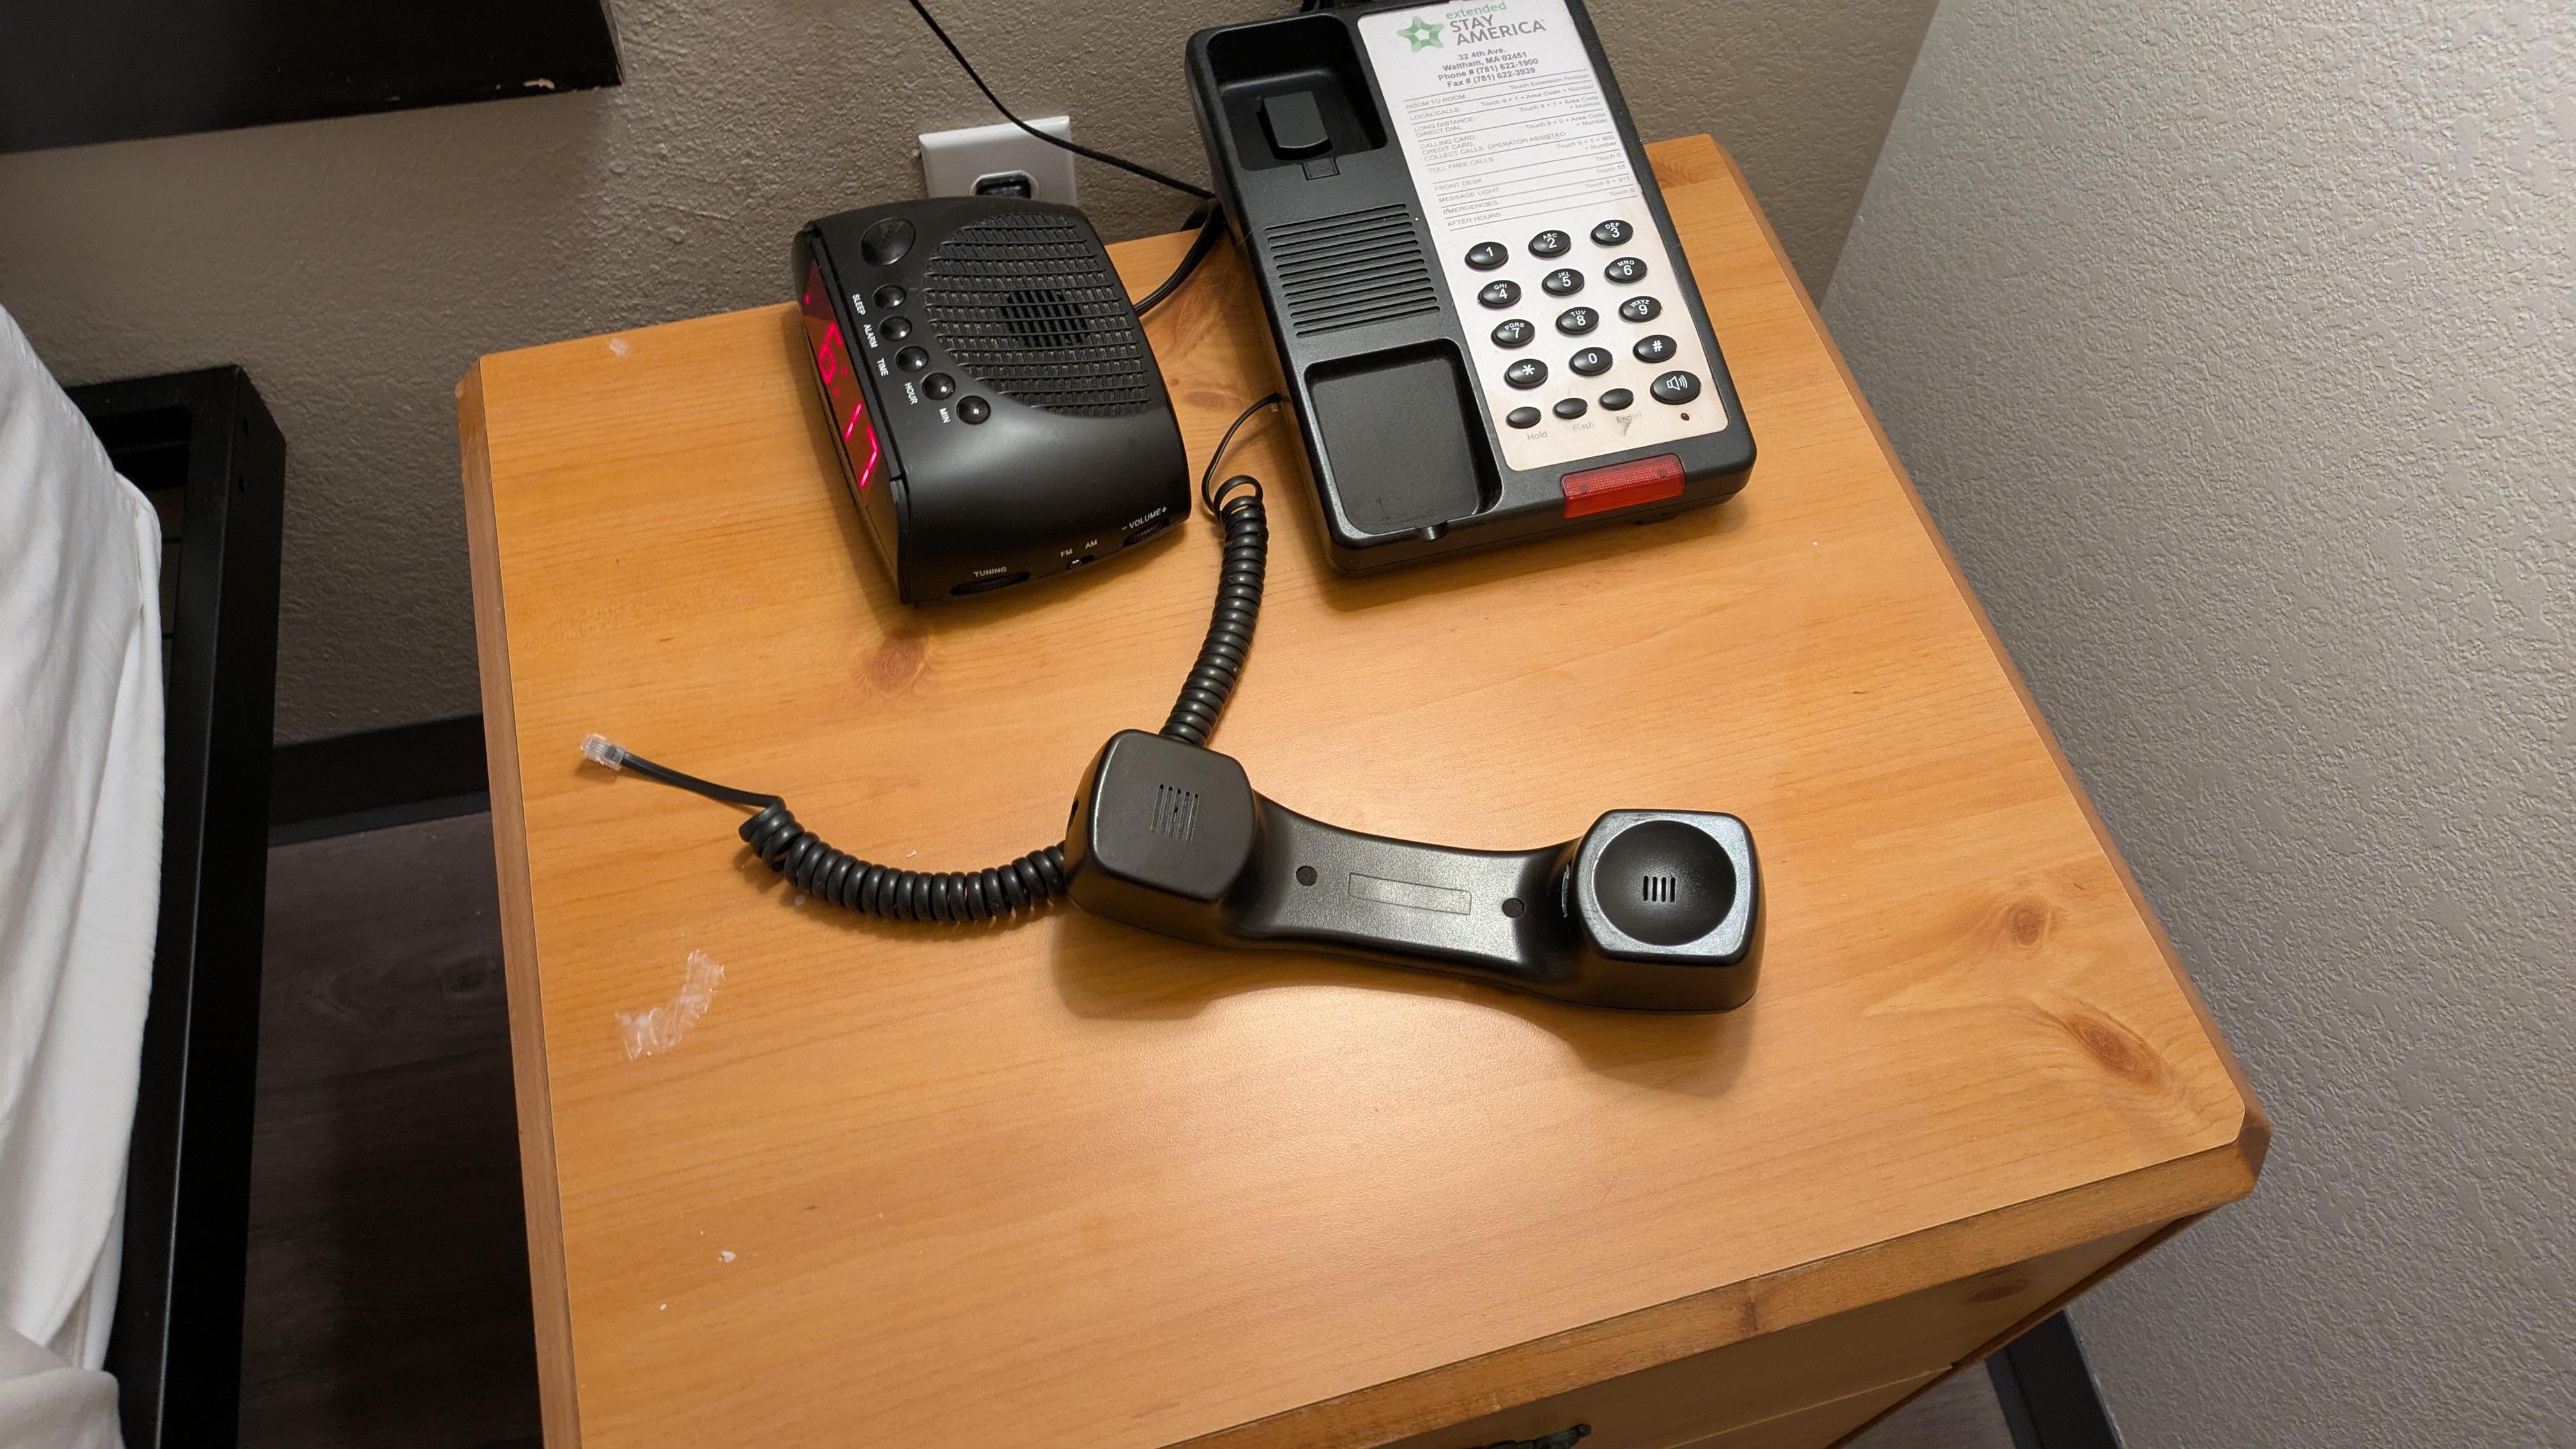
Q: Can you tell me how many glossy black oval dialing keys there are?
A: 12